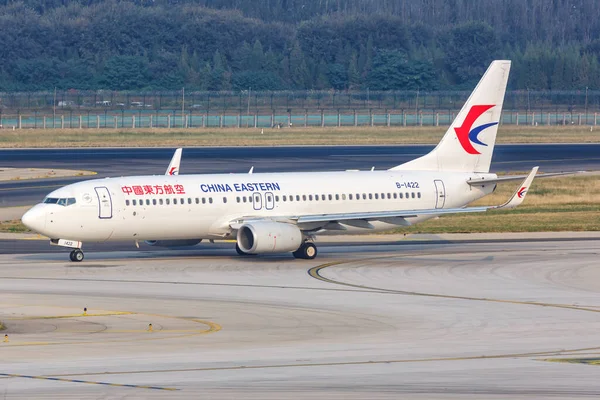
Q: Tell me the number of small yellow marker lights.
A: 3